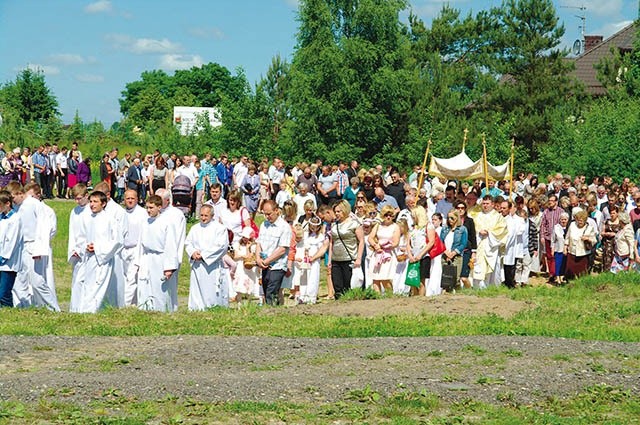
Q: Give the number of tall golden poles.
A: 4